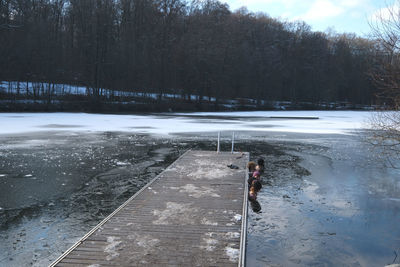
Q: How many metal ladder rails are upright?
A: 2